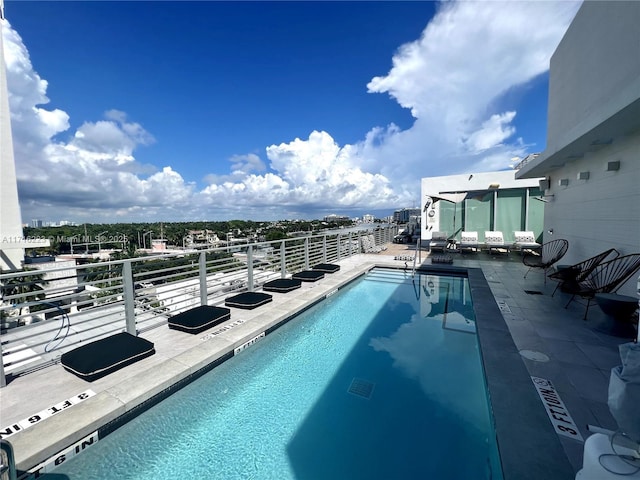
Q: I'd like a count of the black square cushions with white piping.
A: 6